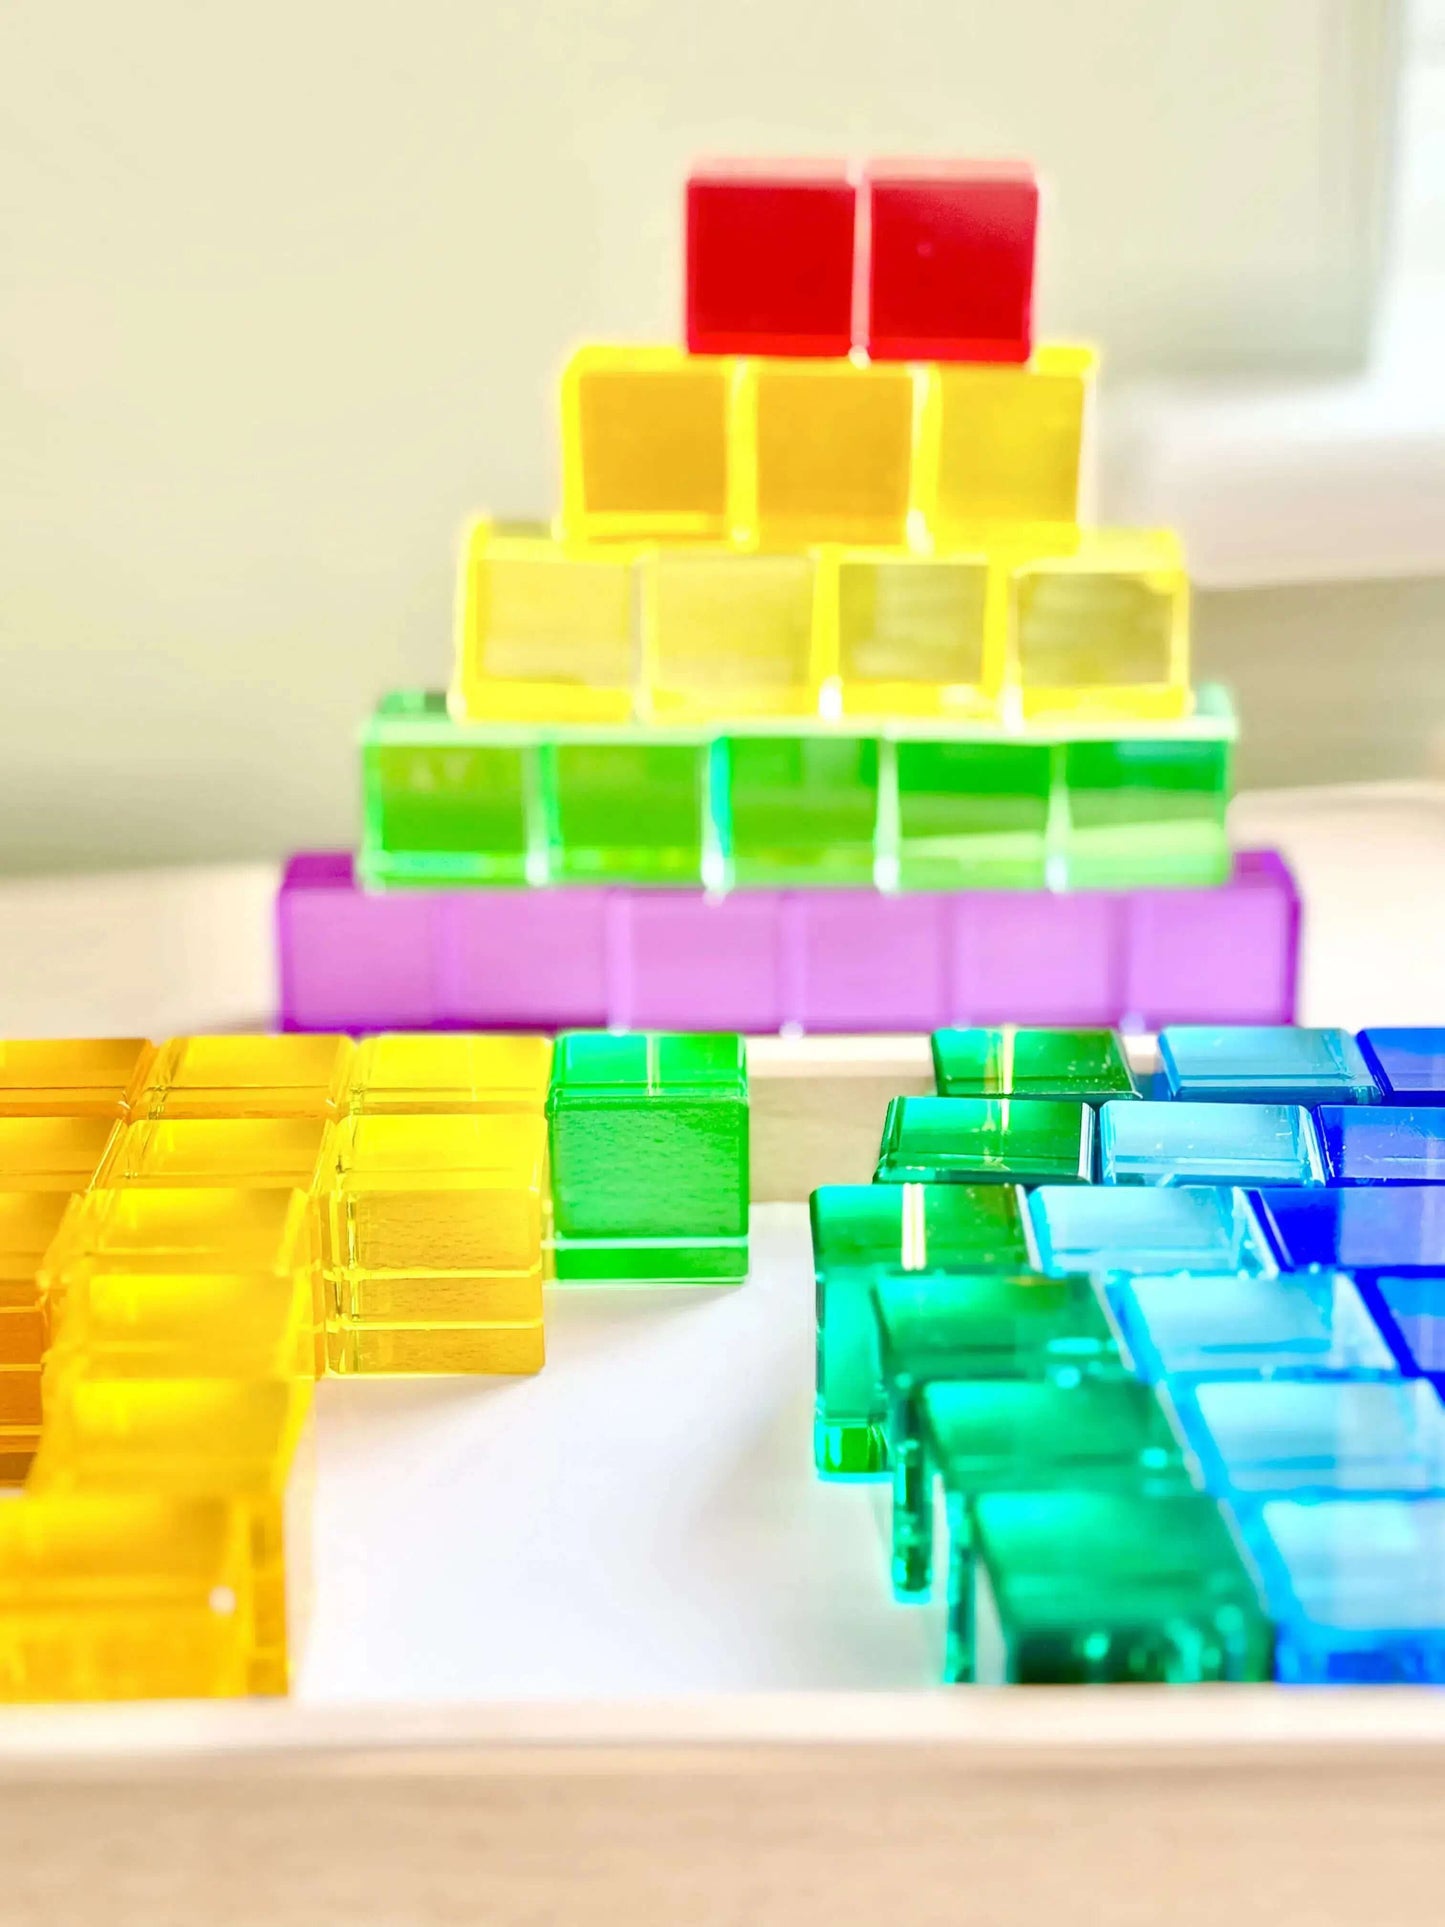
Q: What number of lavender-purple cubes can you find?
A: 6